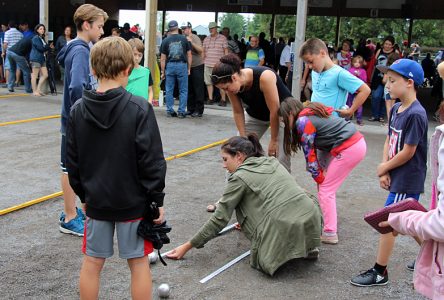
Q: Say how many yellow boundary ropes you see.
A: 3